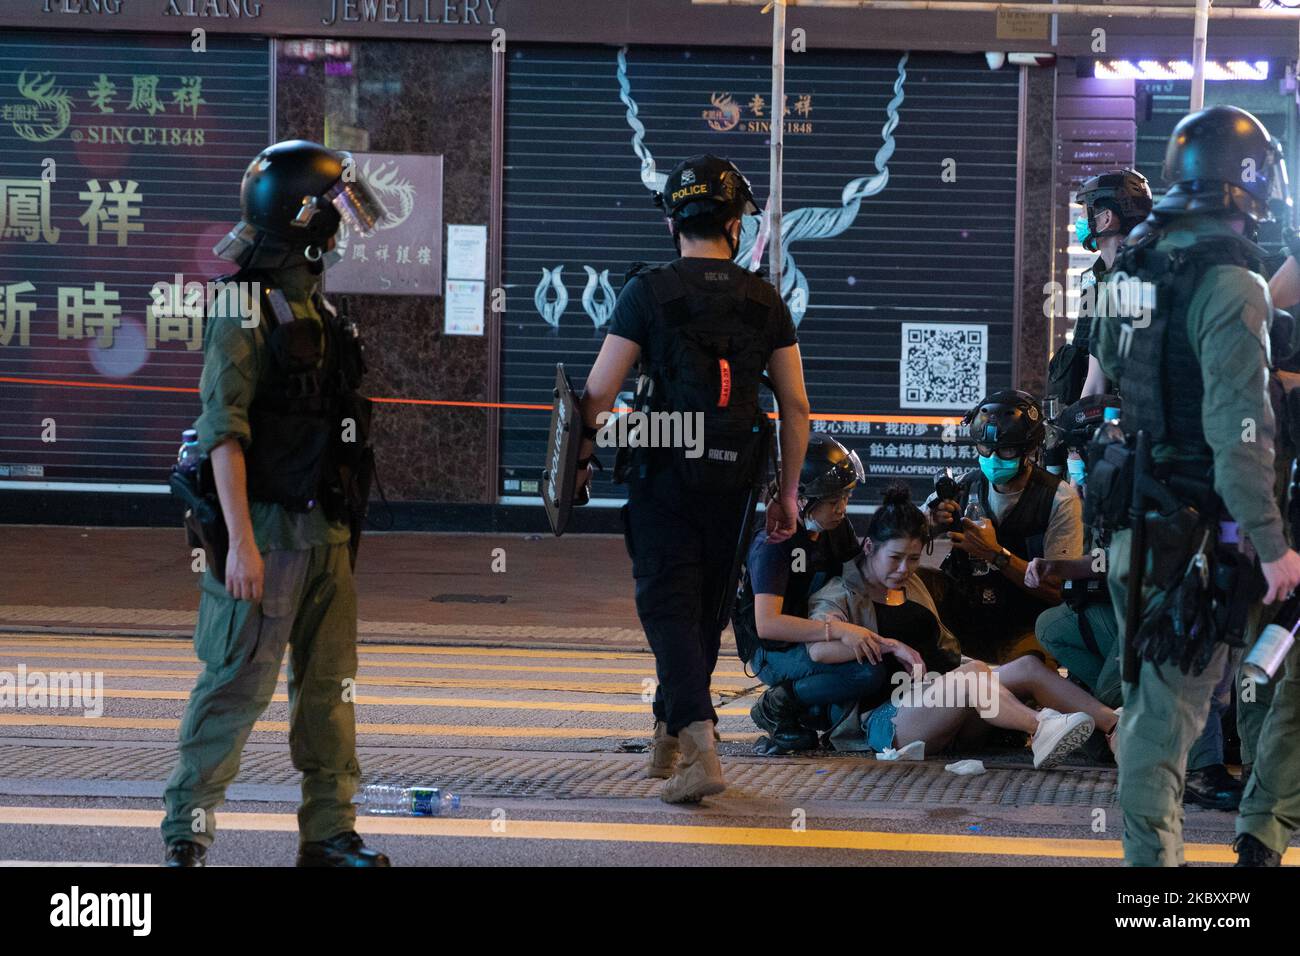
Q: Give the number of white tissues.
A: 2